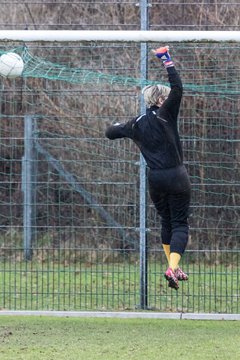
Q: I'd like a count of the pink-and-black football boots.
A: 2